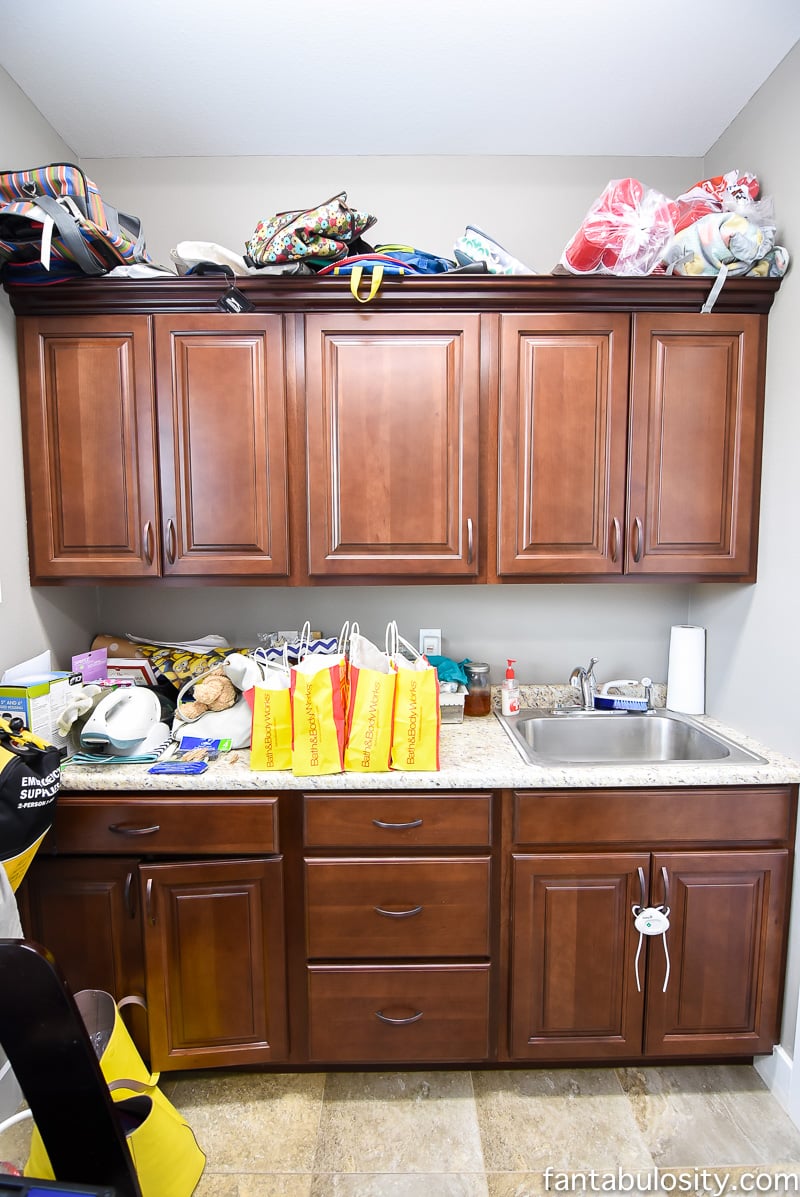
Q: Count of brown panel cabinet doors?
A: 9